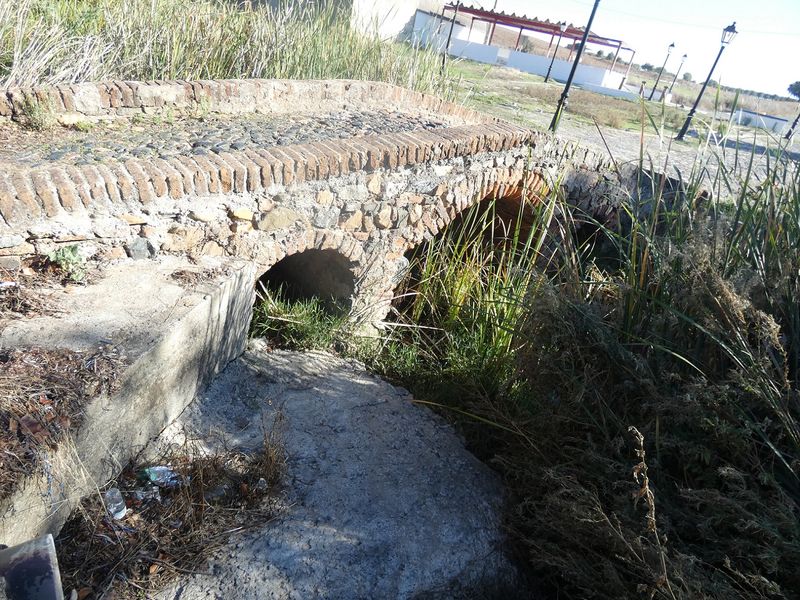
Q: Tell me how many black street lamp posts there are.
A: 7